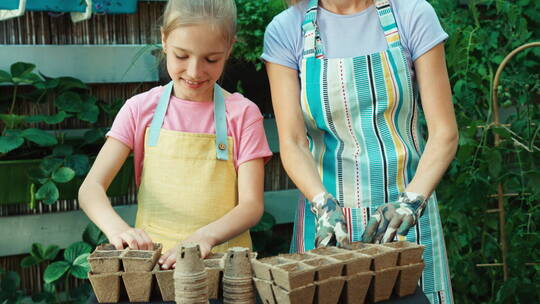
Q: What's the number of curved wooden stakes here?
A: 1